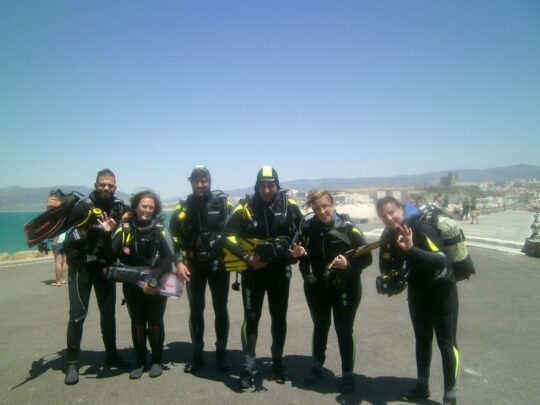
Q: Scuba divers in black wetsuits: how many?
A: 6